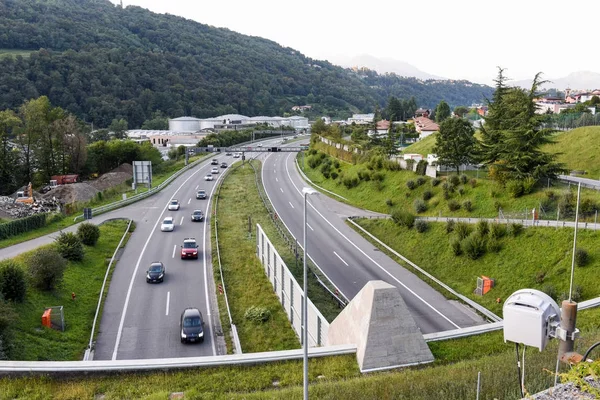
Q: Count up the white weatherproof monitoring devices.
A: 1